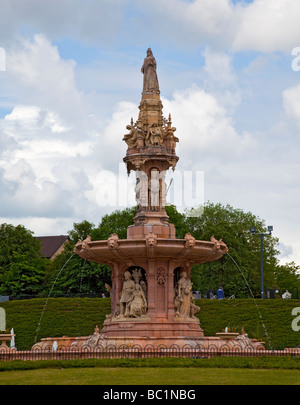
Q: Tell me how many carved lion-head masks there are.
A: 7